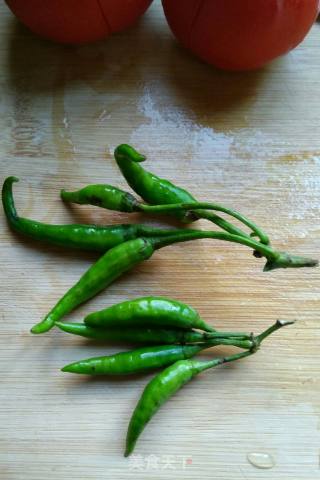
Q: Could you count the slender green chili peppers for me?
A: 8